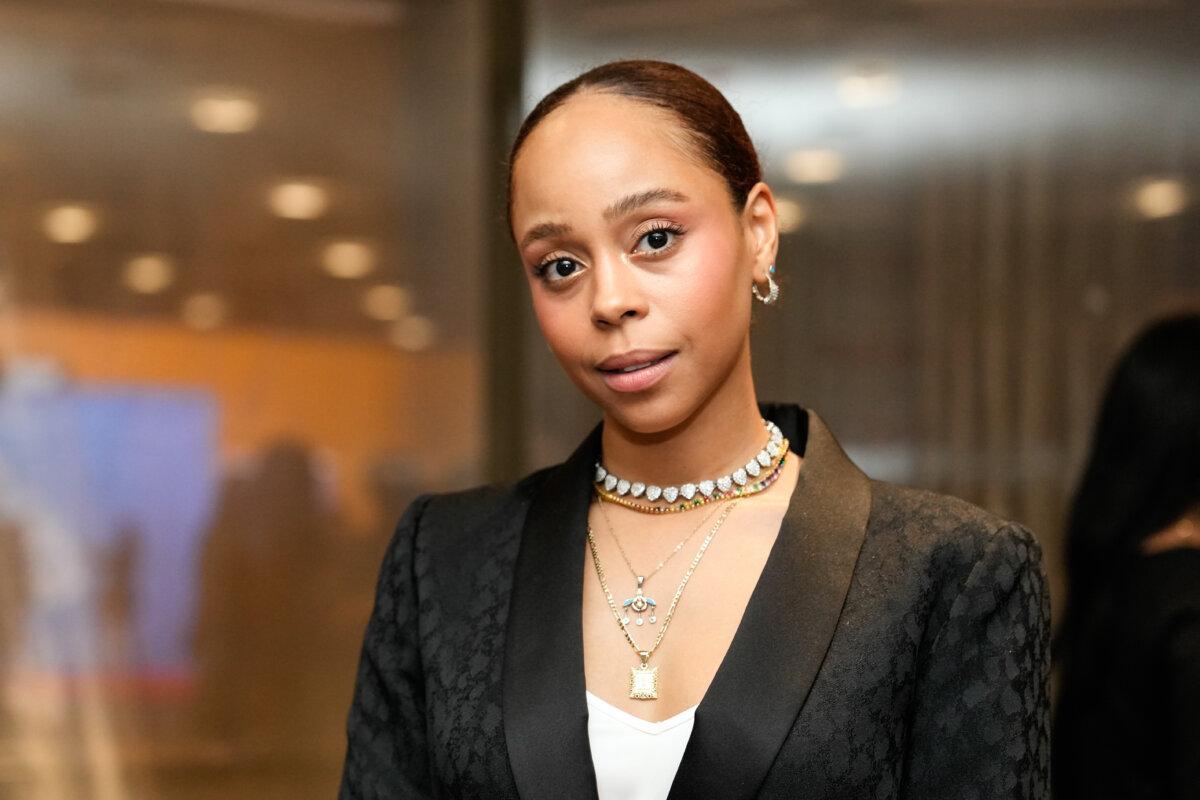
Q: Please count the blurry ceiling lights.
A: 12